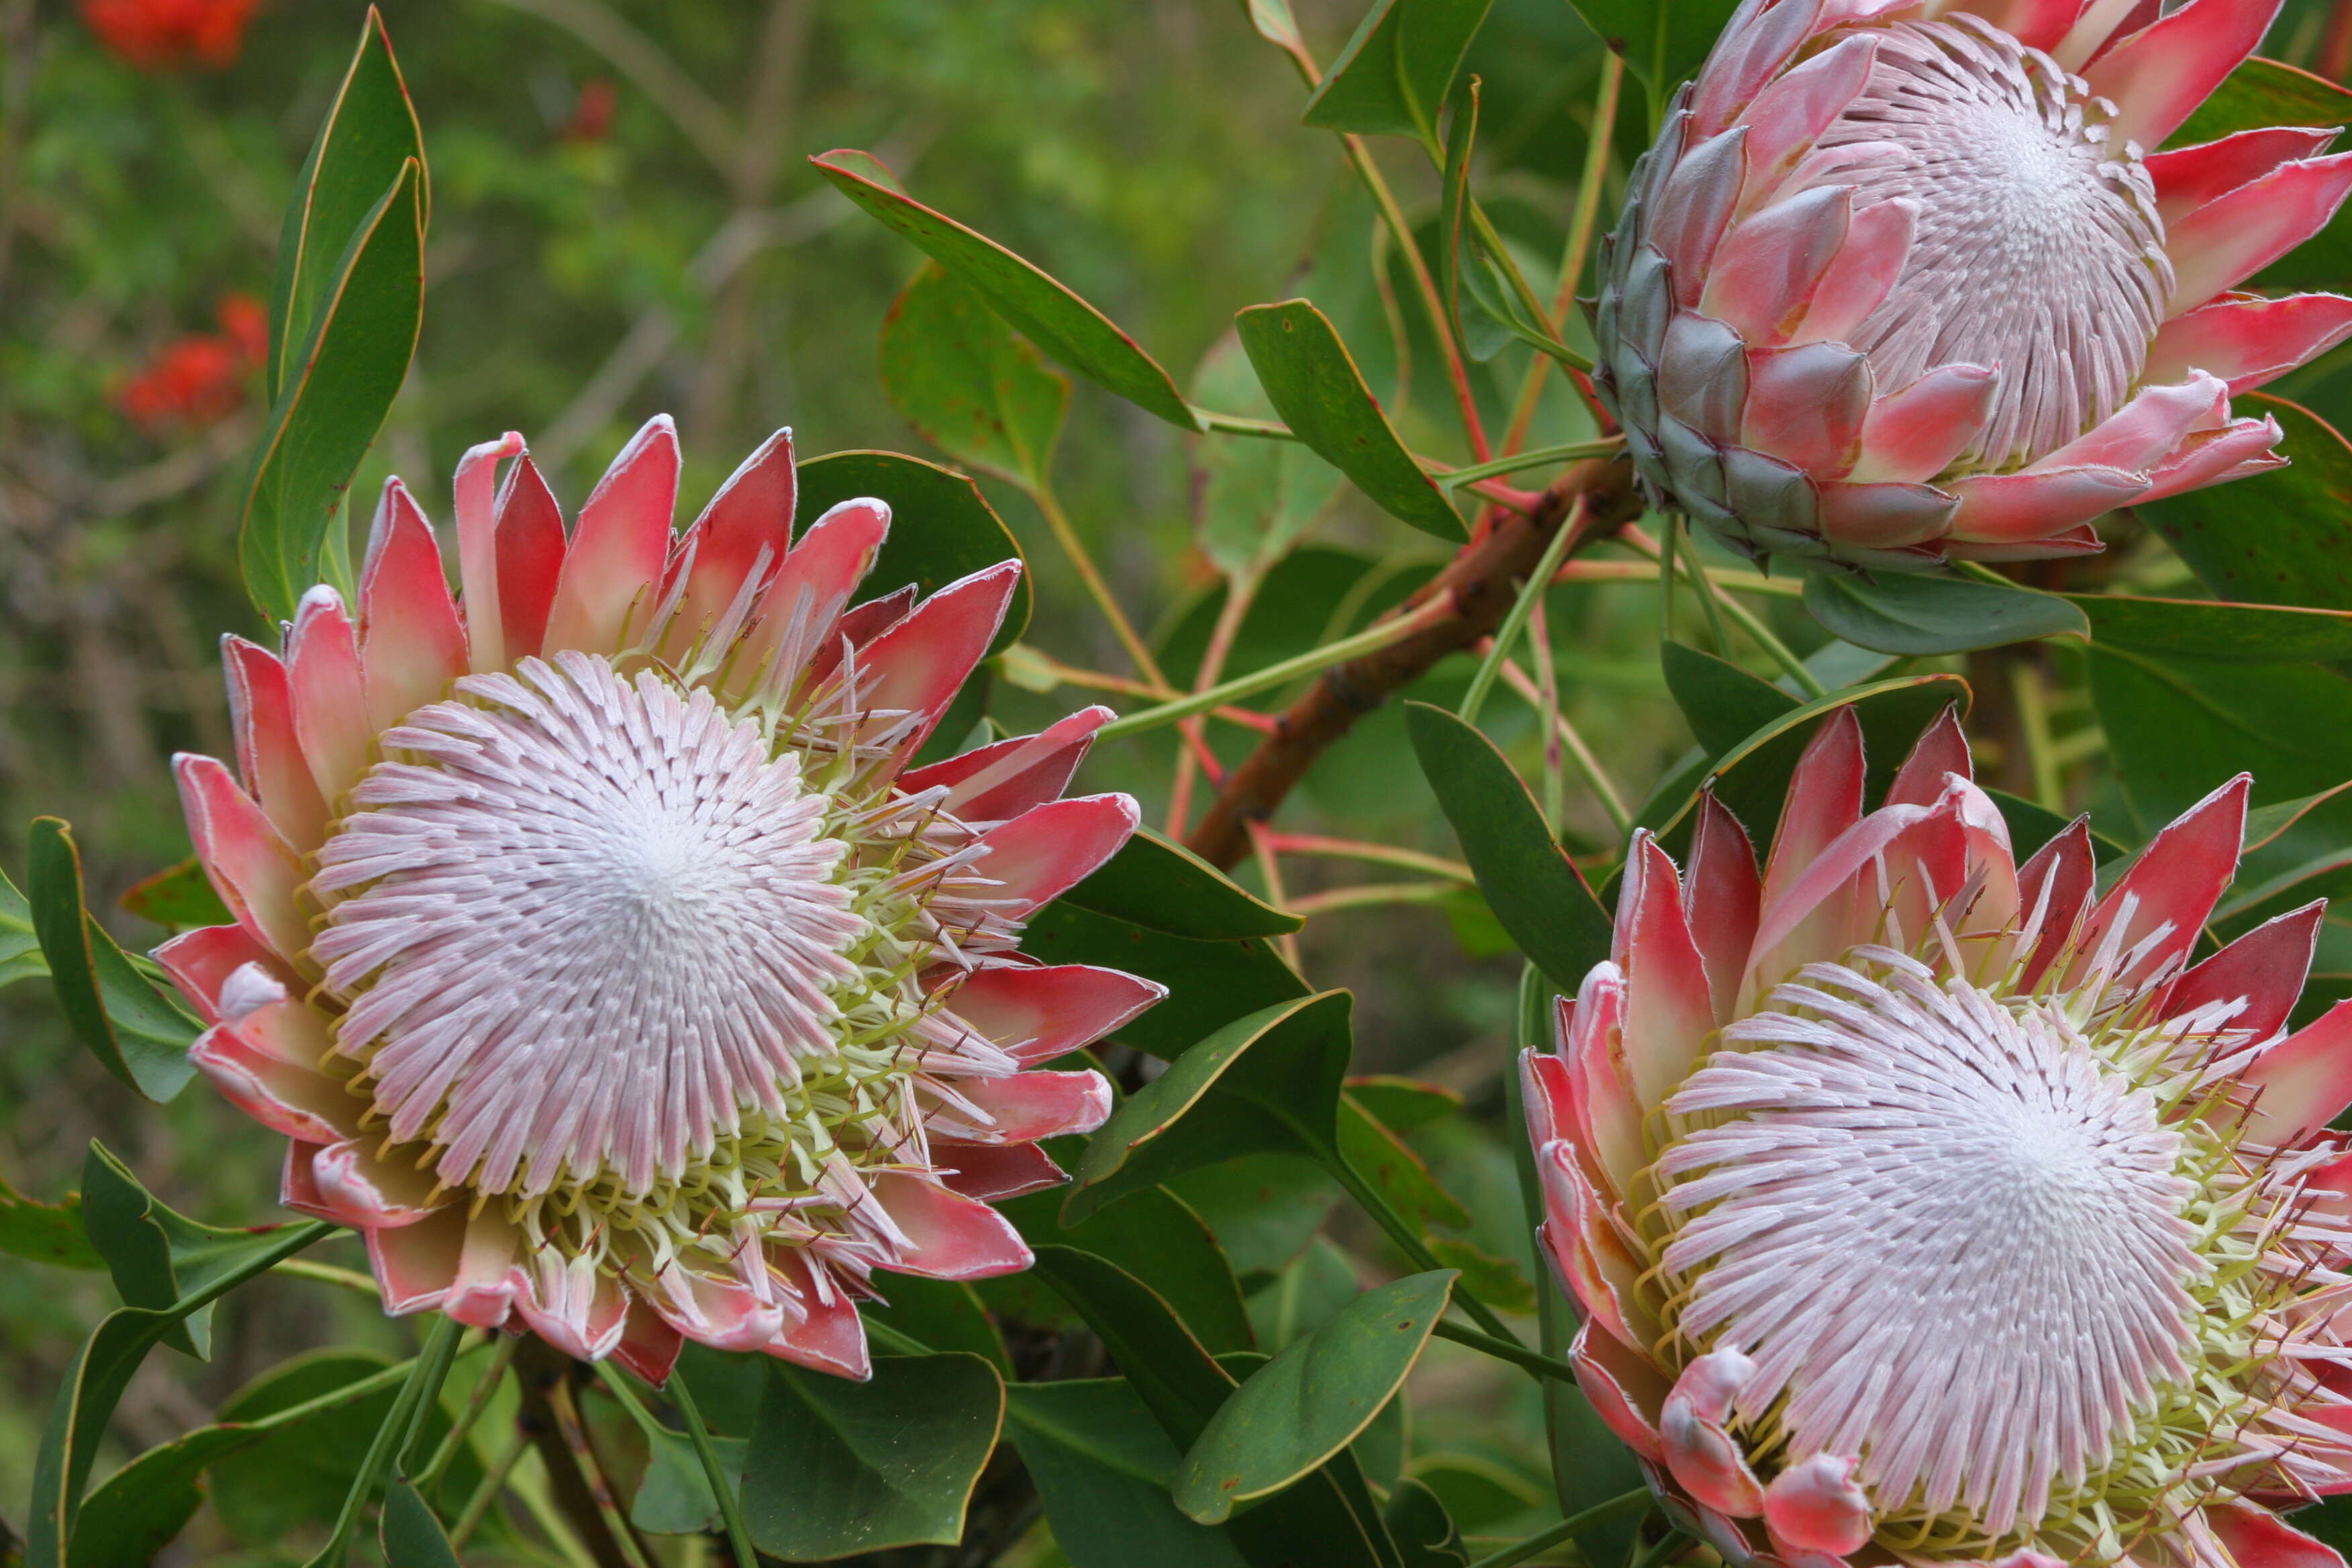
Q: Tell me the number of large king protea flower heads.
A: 3